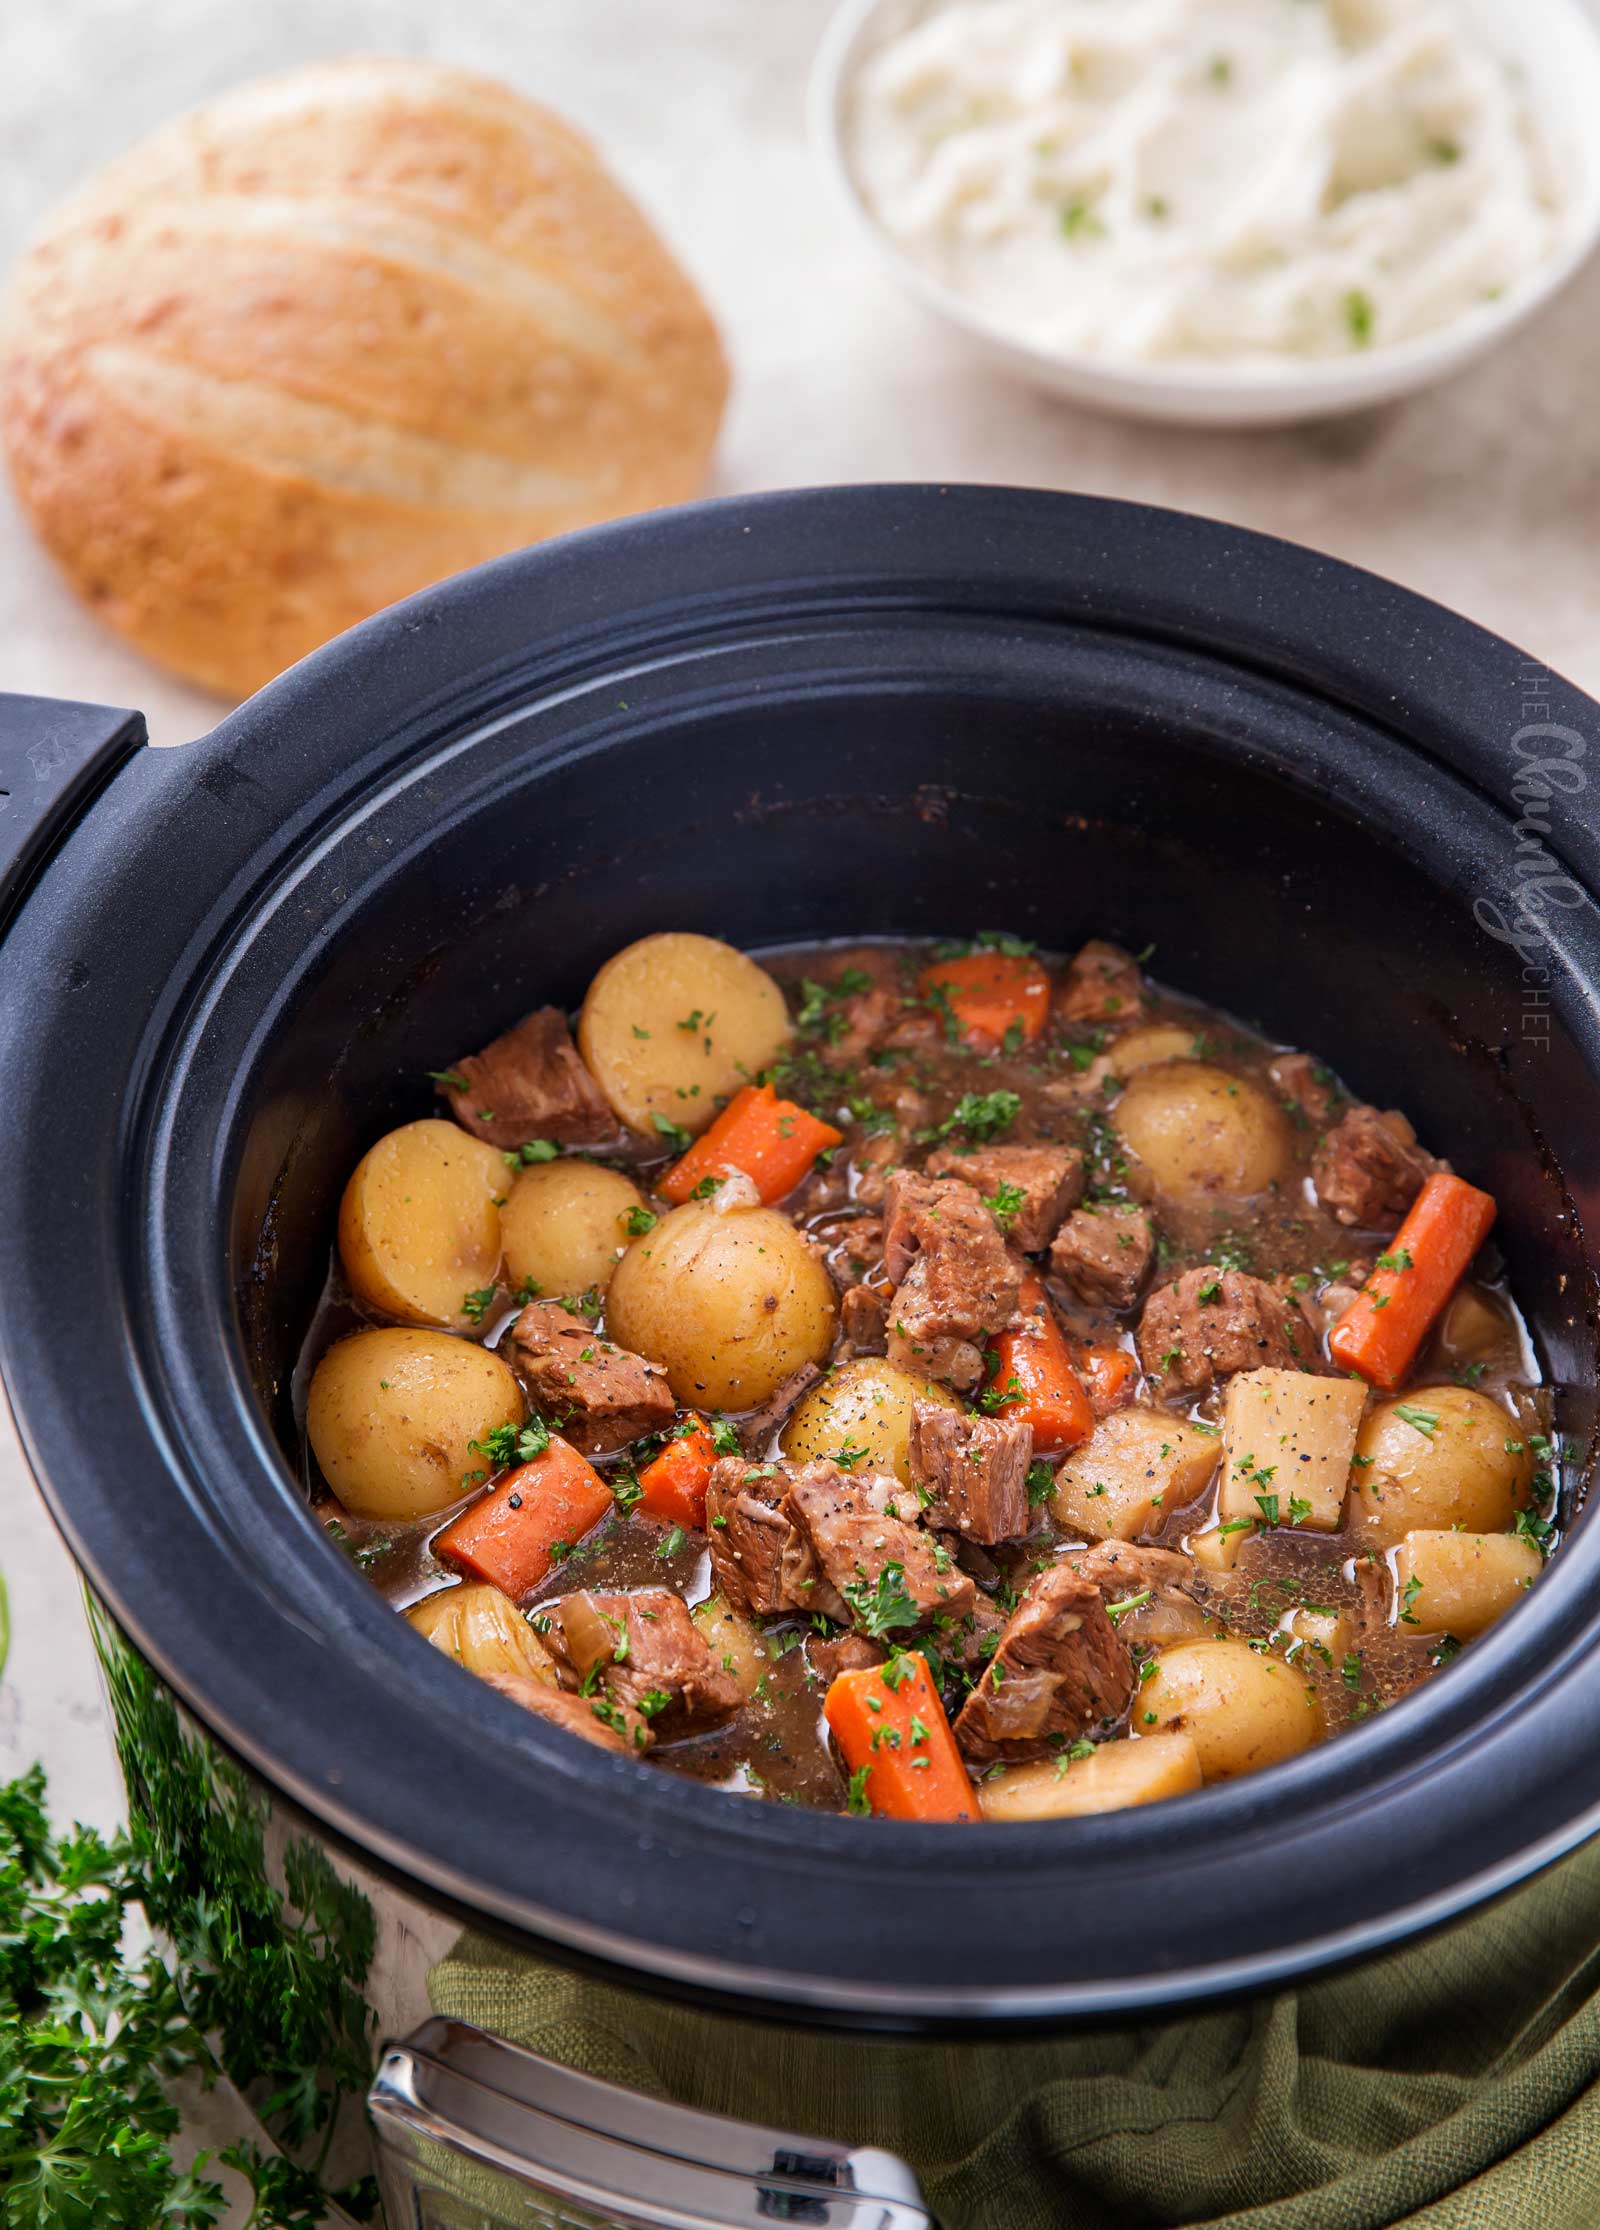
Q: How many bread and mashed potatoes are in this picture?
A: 2